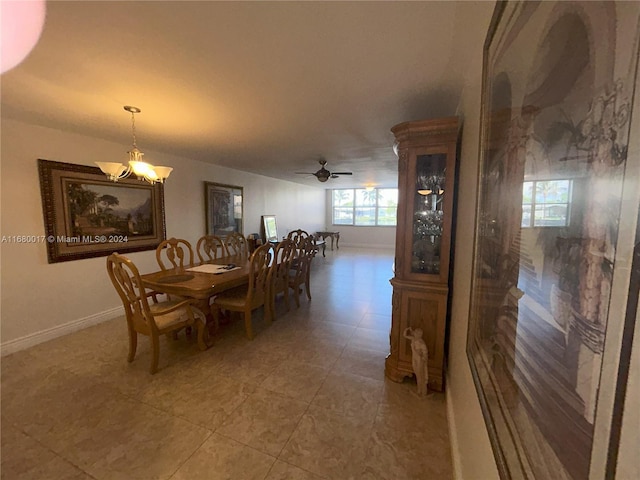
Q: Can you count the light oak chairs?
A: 8